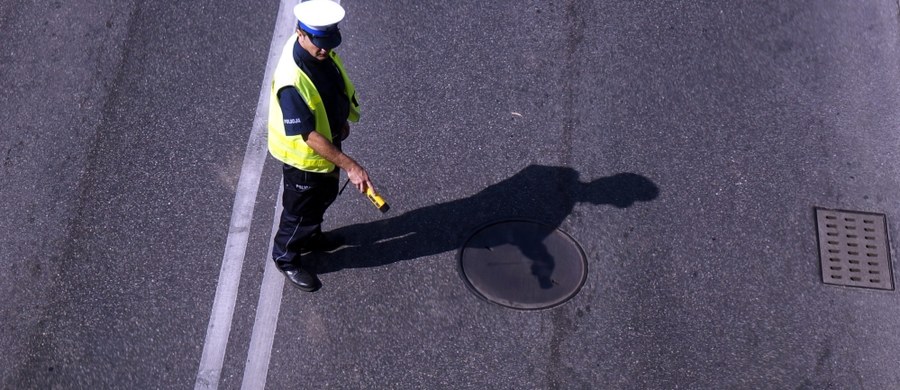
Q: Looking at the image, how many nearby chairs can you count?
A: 0